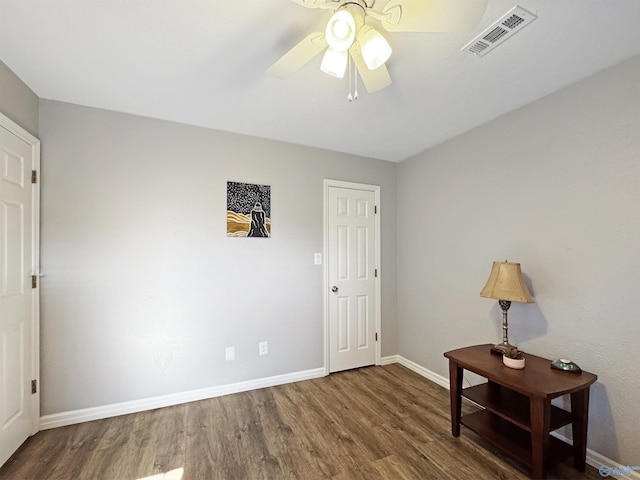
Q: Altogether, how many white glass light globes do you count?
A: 3